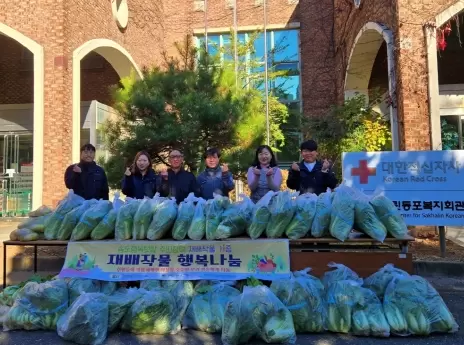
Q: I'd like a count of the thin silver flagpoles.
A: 3